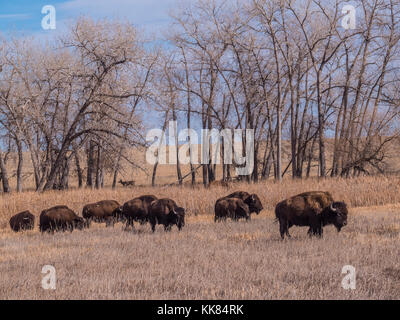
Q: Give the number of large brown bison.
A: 8